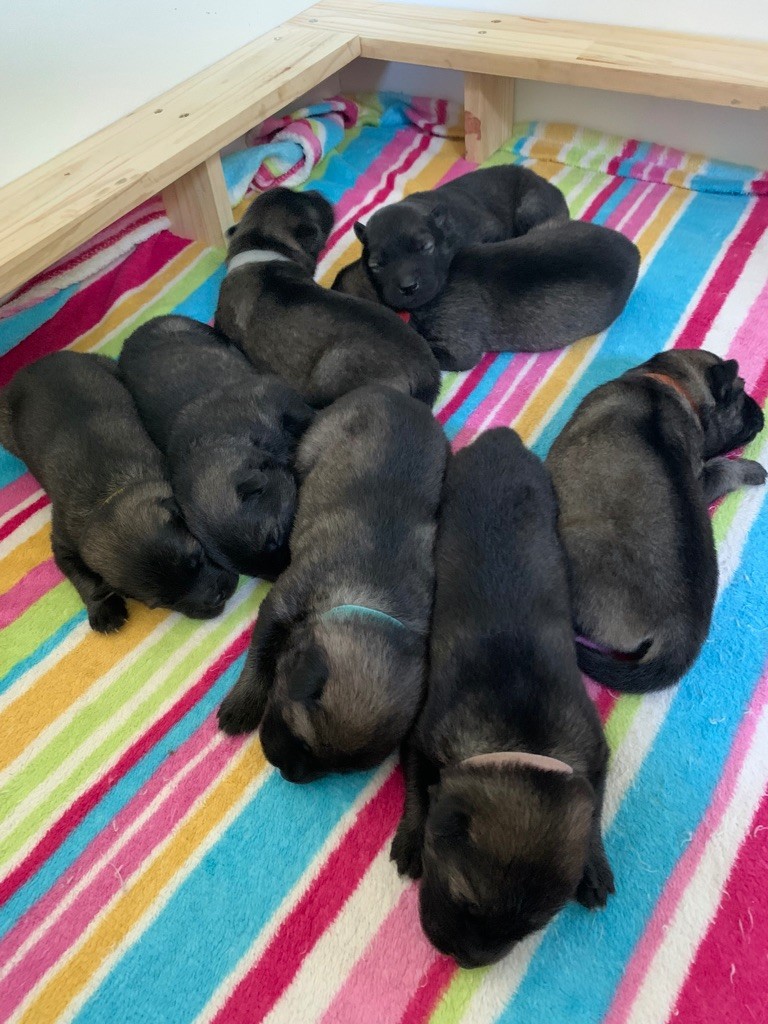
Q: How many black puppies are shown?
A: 8